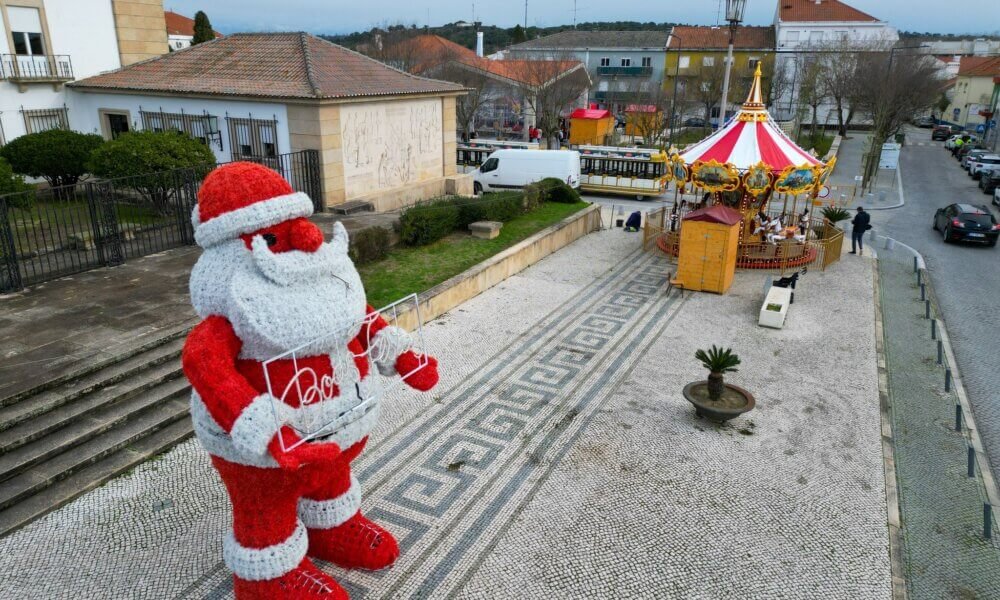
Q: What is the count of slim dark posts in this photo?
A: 10